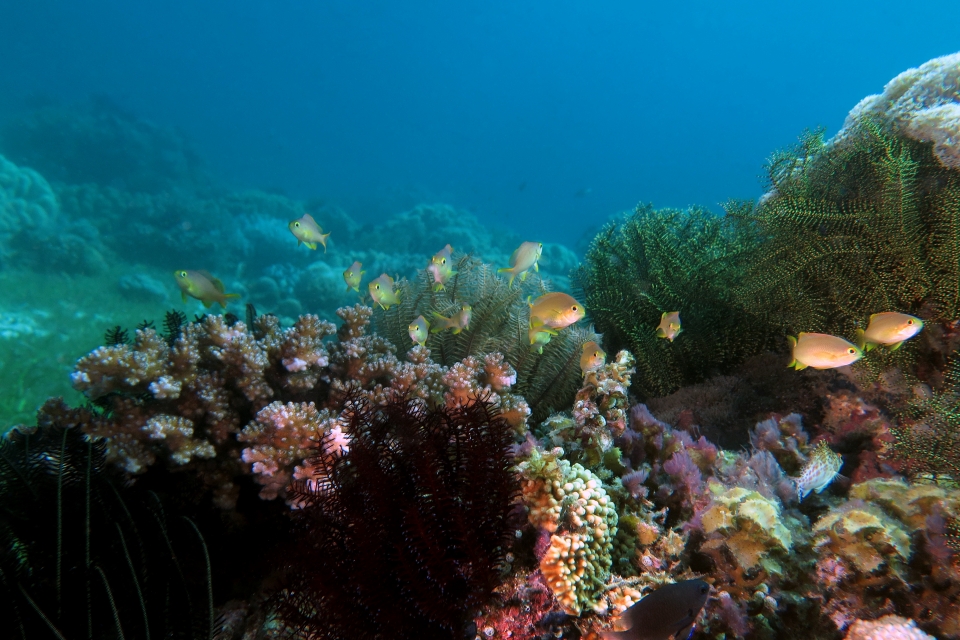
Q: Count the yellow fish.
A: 14